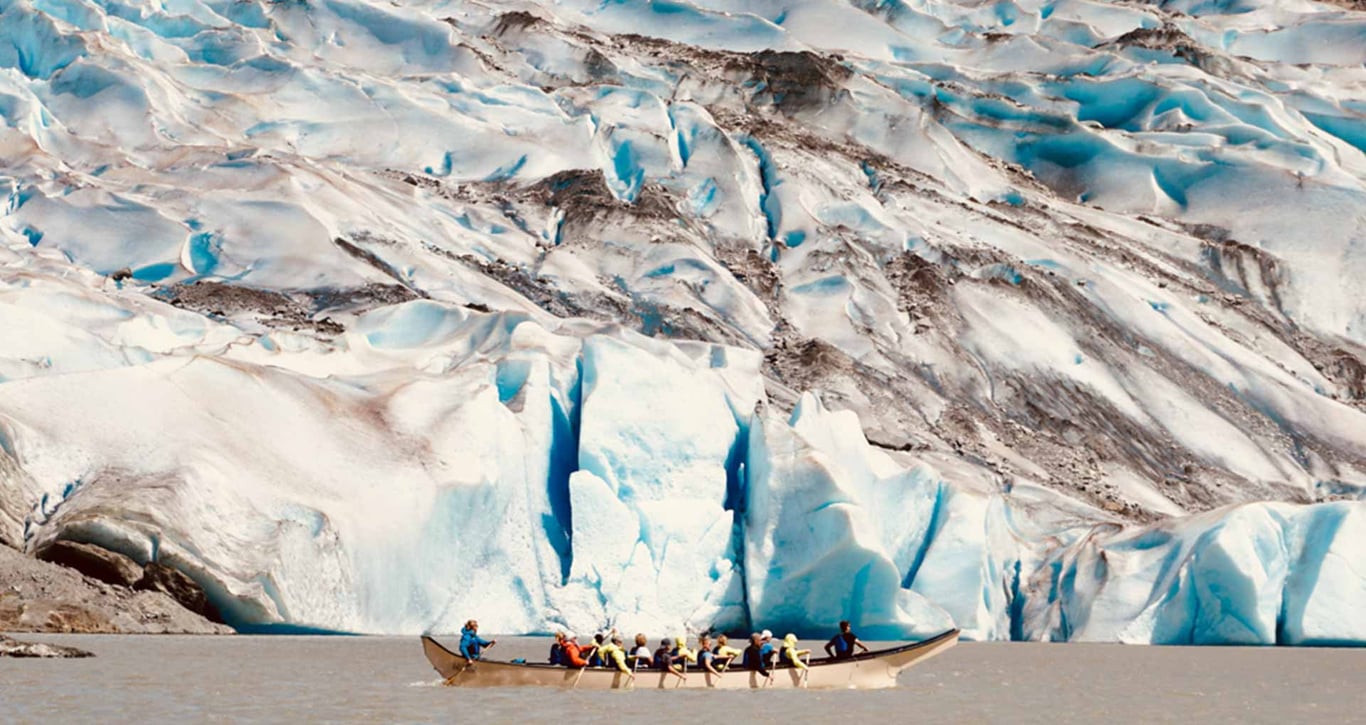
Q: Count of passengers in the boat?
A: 14